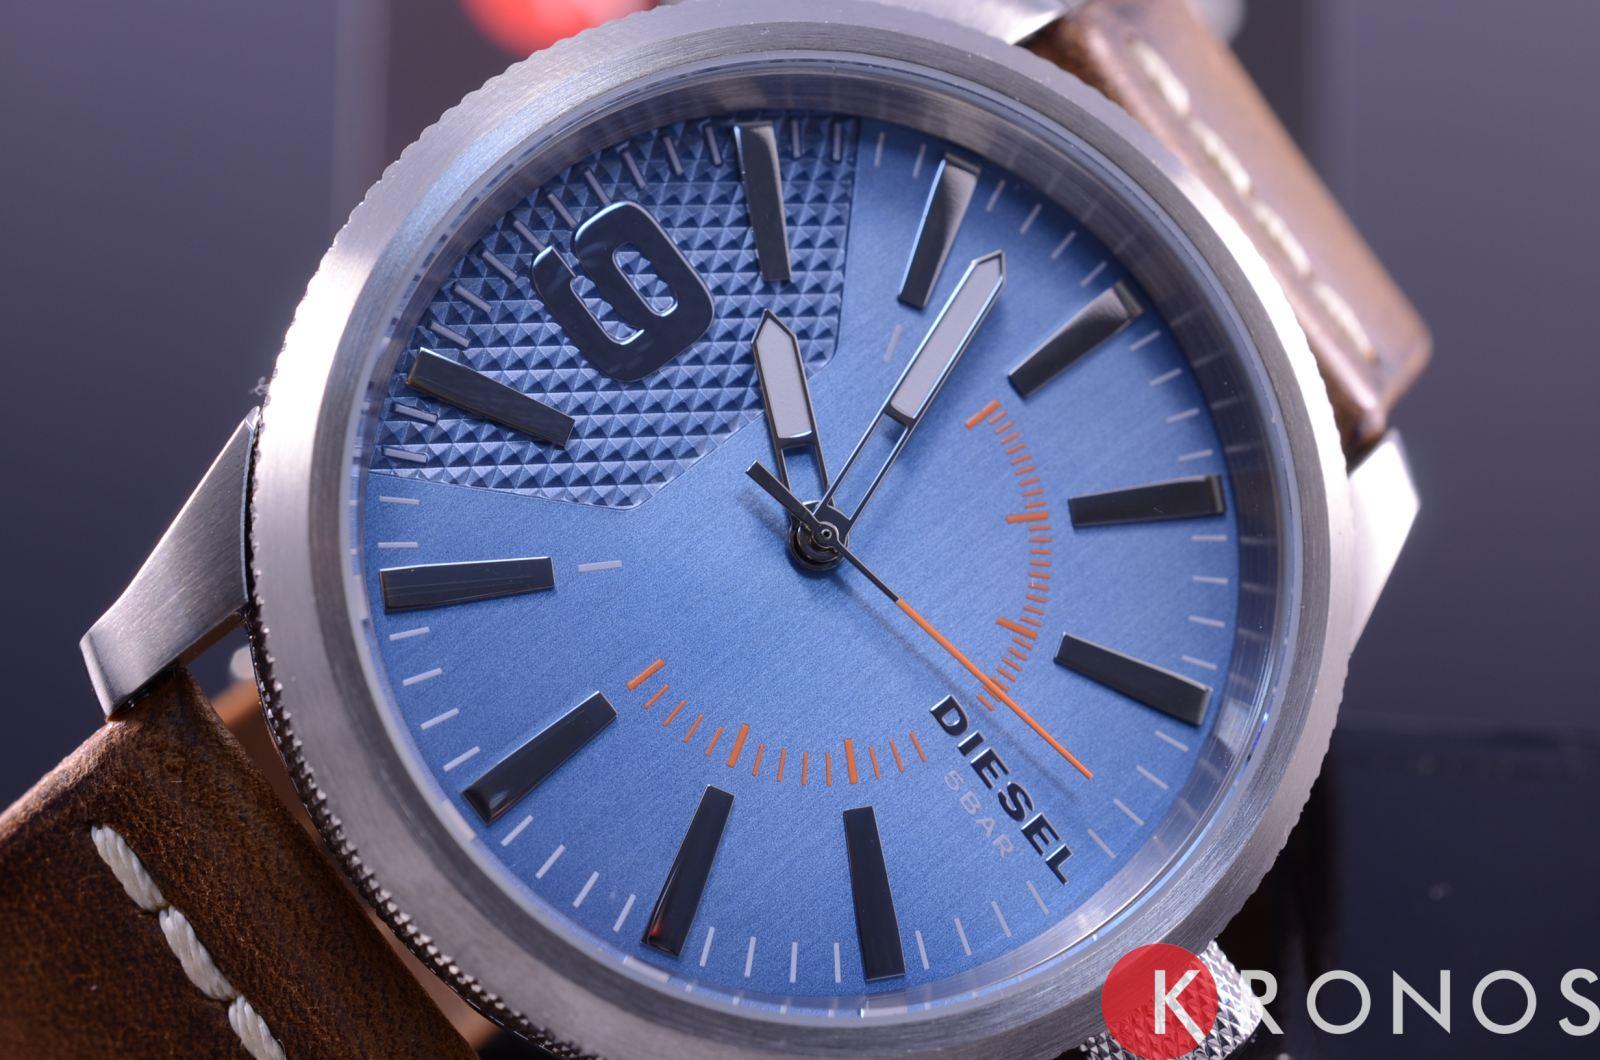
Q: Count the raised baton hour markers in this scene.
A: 10